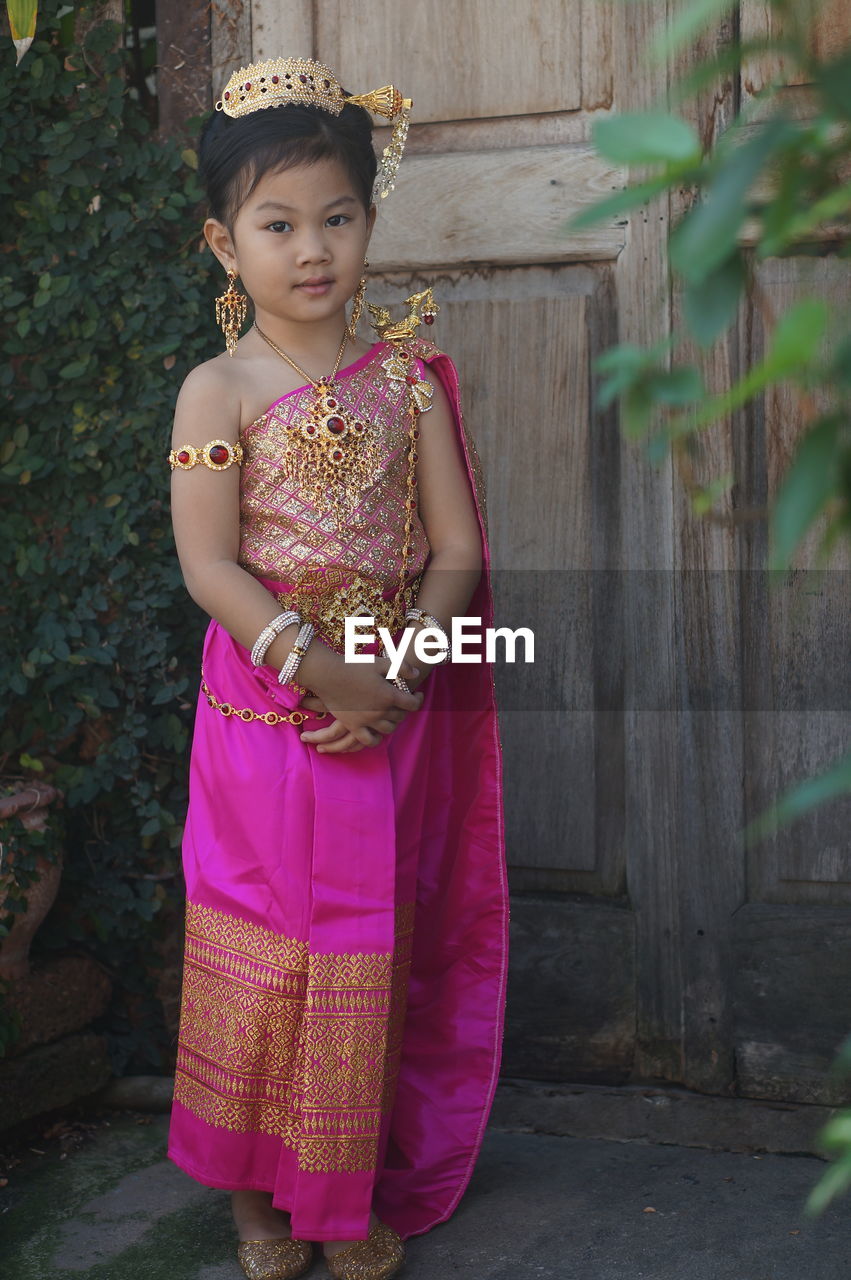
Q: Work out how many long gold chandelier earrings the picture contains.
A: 2